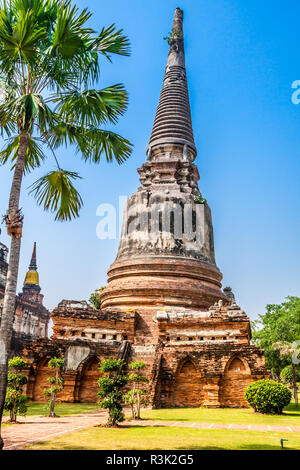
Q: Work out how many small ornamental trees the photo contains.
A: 4